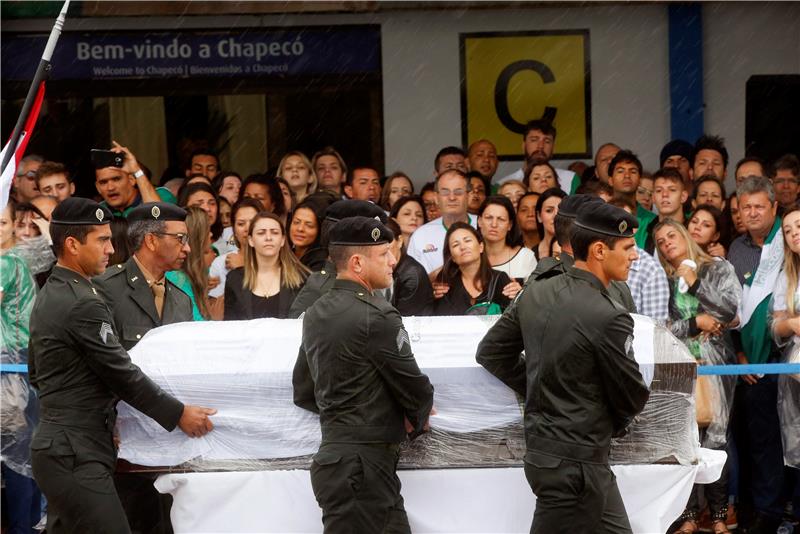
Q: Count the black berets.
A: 6